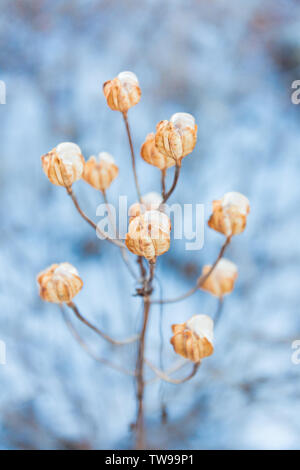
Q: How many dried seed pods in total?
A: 11